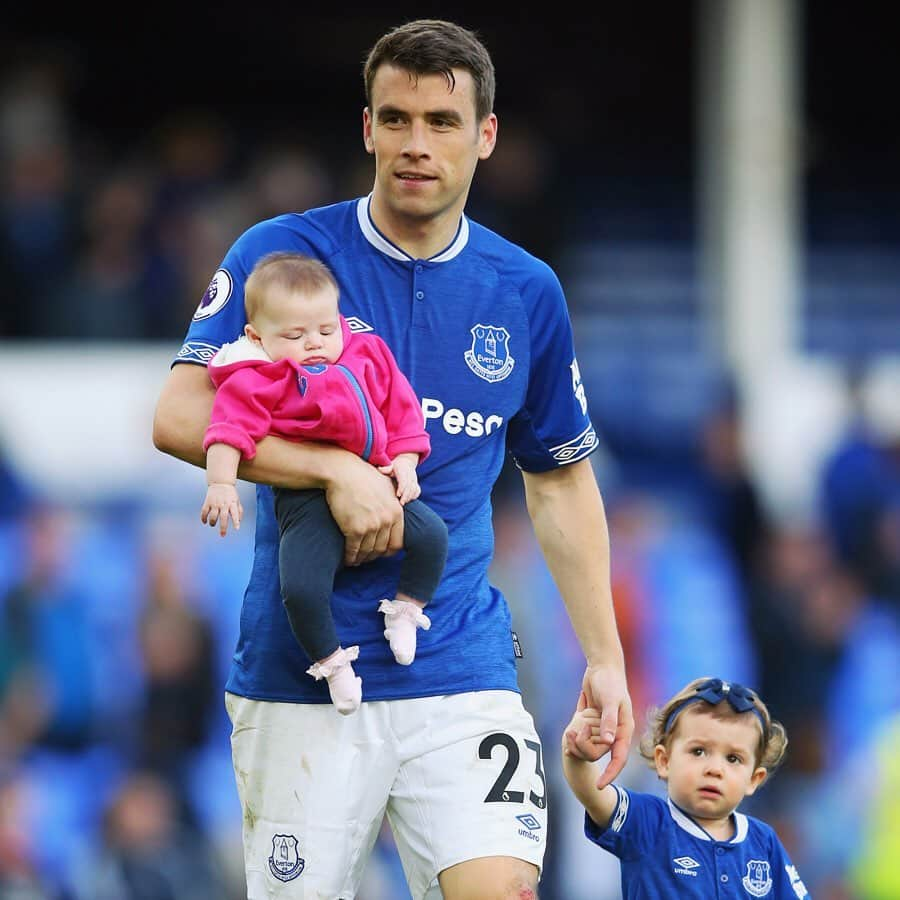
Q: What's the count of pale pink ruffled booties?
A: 2